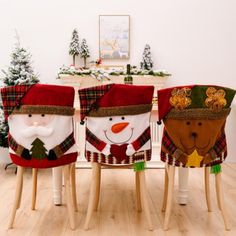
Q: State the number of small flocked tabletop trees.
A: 3